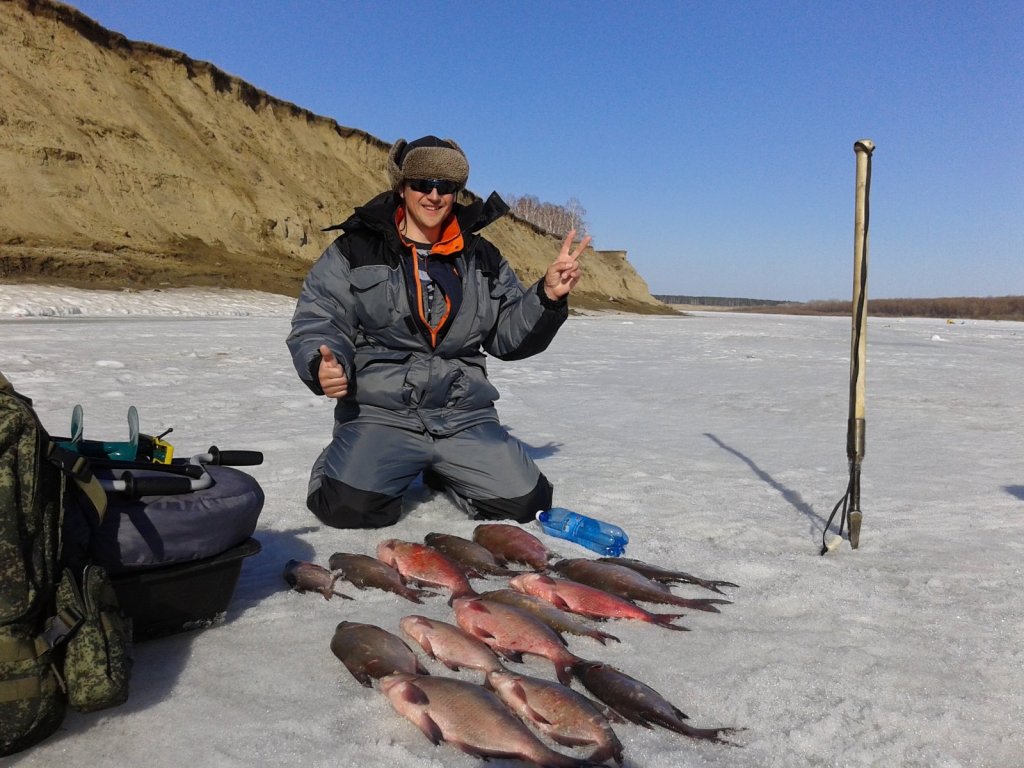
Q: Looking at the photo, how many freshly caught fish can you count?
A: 15